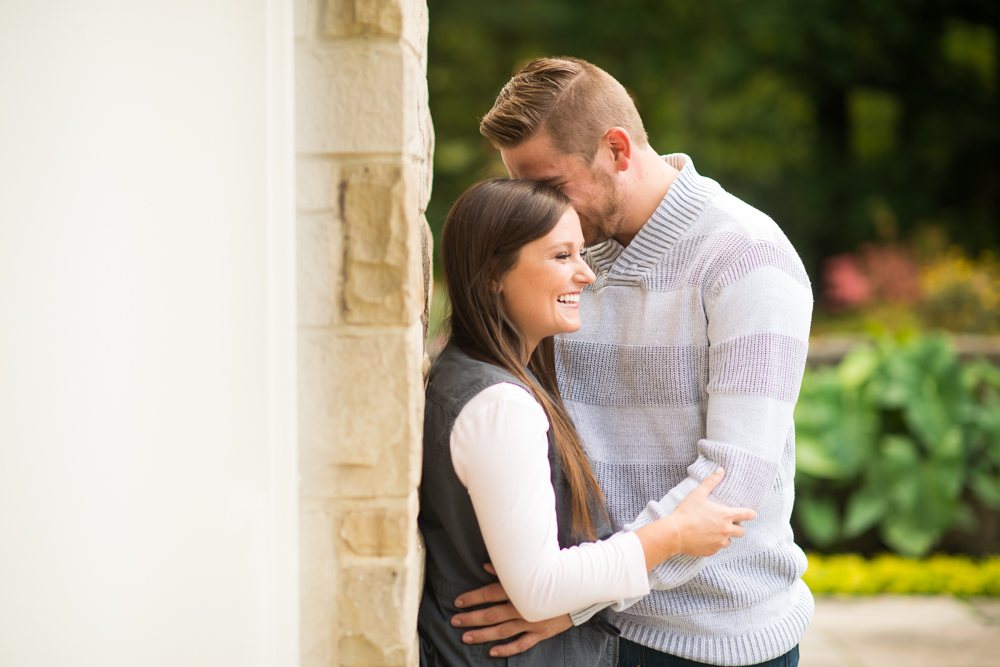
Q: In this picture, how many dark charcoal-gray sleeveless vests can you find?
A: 1